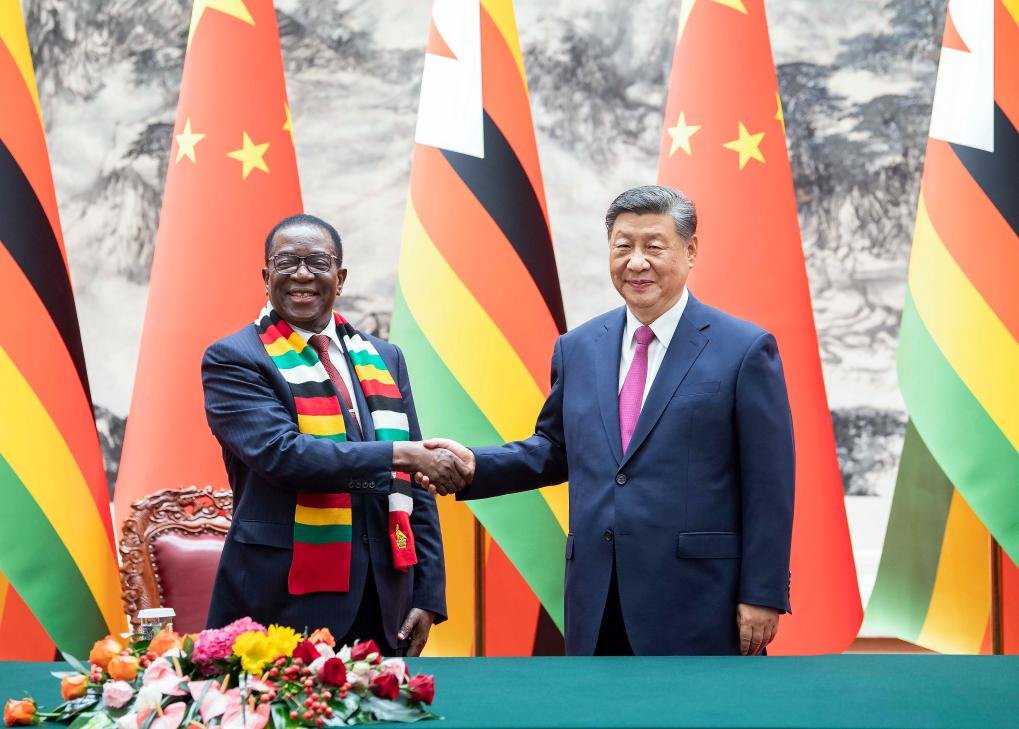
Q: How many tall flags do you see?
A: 5